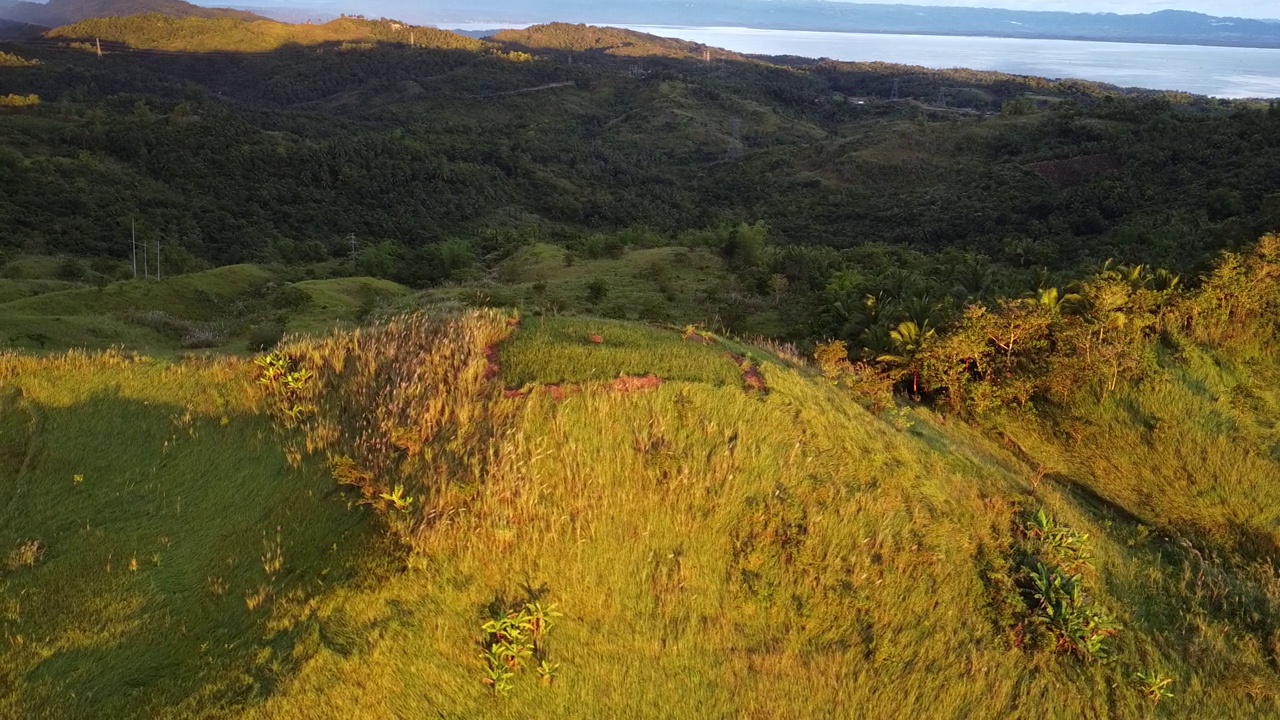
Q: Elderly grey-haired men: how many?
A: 0